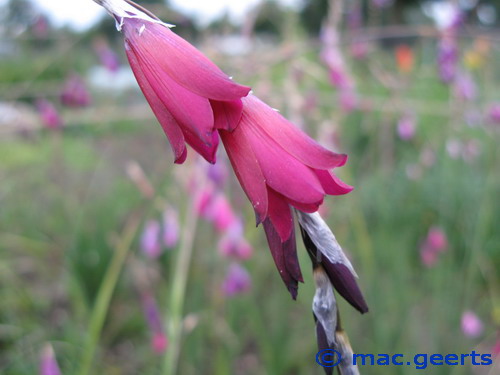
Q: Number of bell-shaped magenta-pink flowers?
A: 2